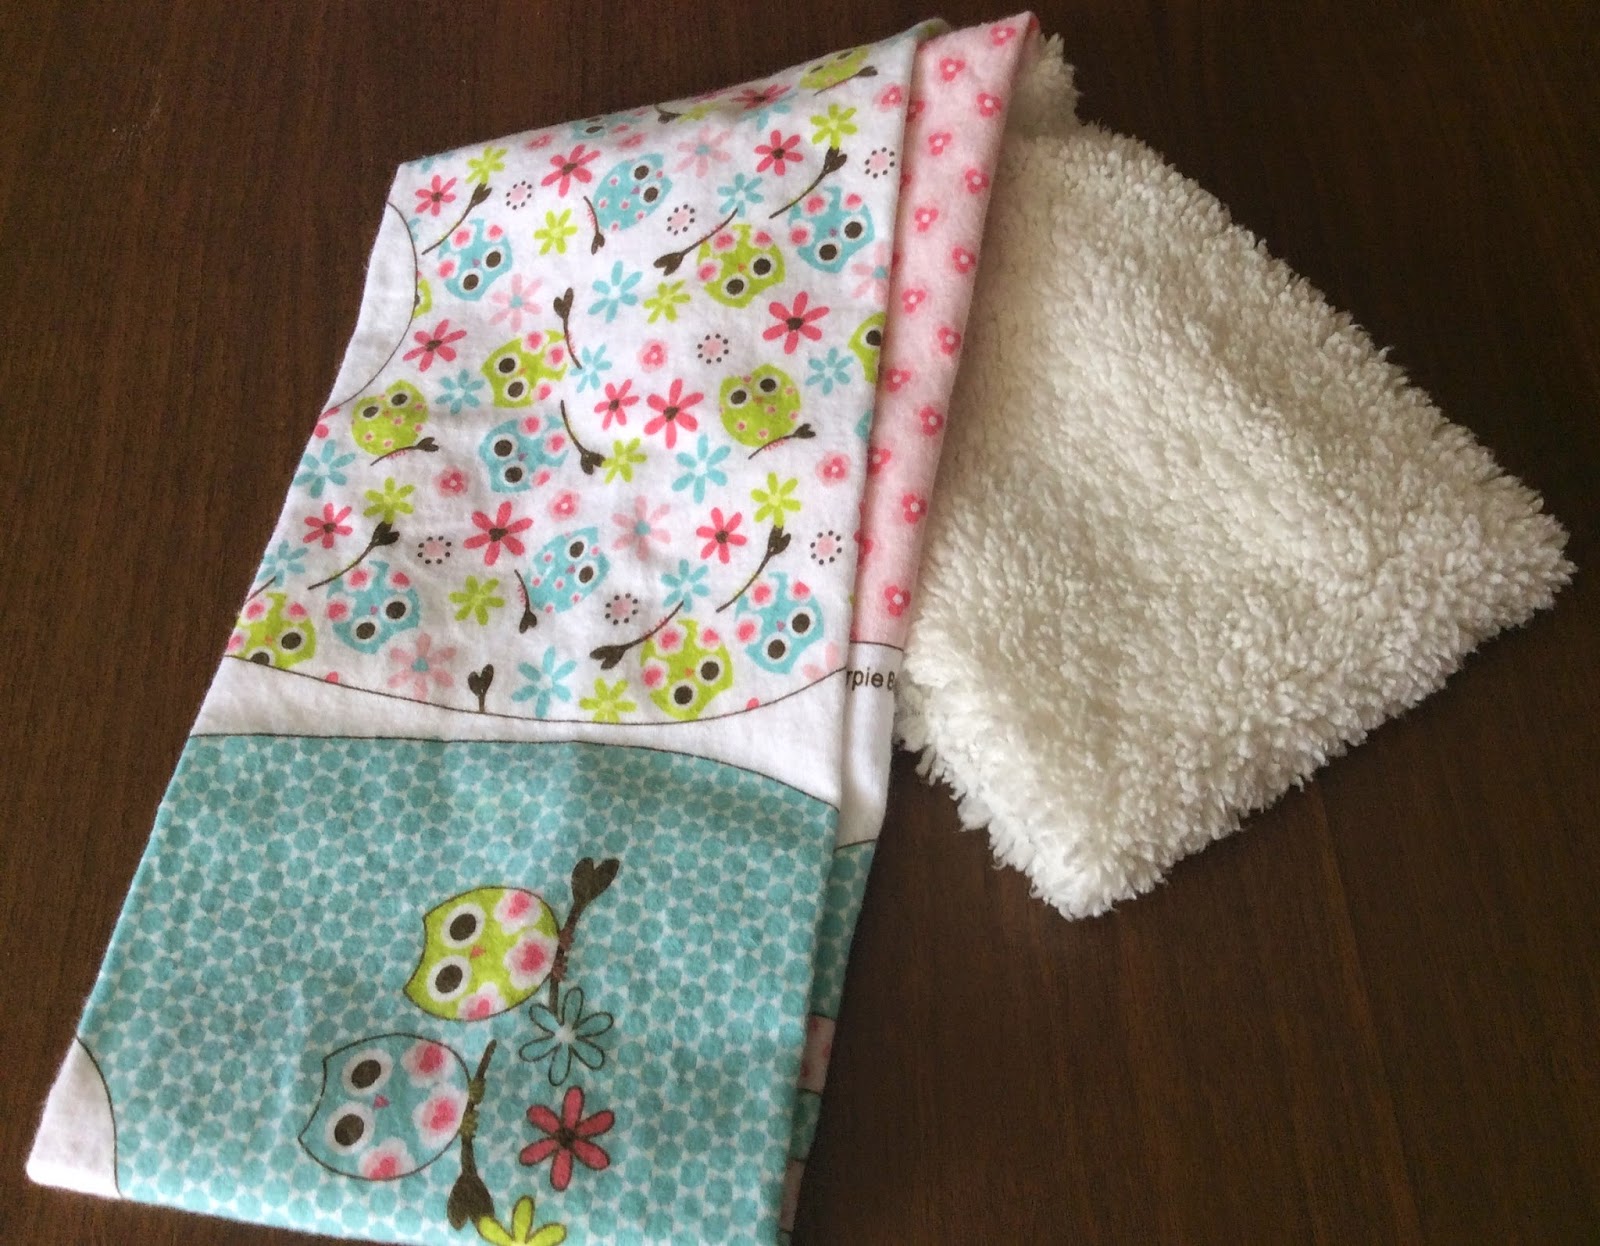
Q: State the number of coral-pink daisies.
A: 12